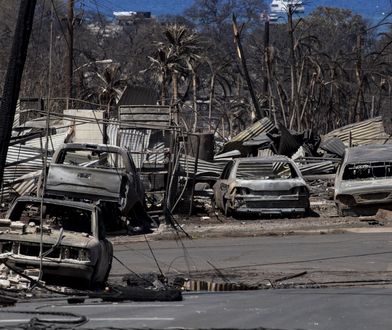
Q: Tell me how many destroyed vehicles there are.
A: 4